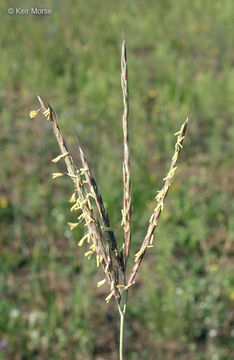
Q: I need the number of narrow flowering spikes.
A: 4